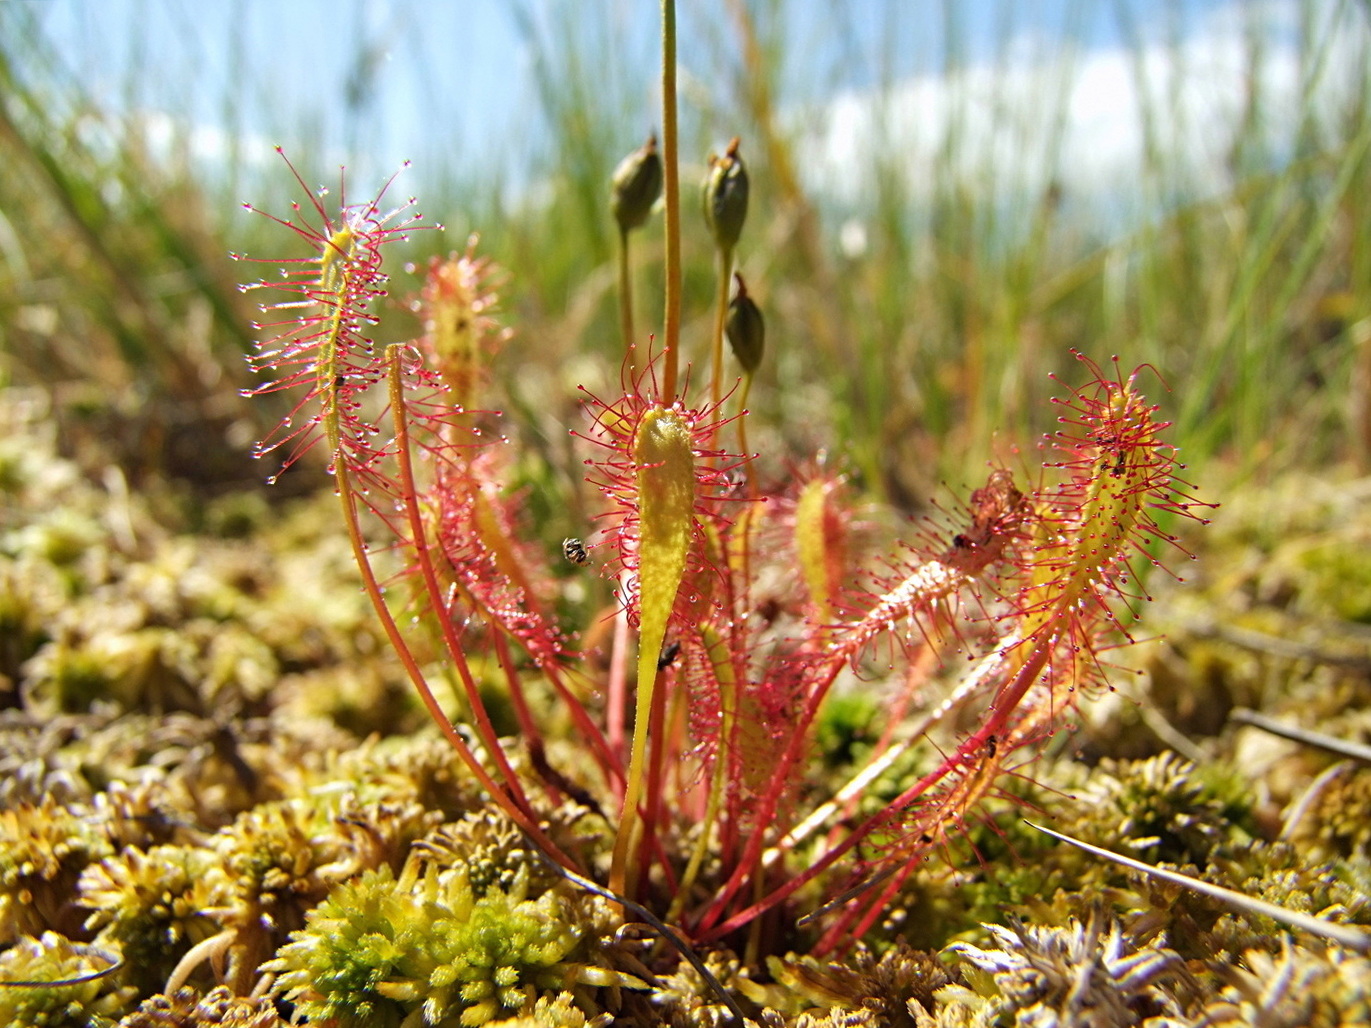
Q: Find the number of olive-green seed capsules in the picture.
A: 3